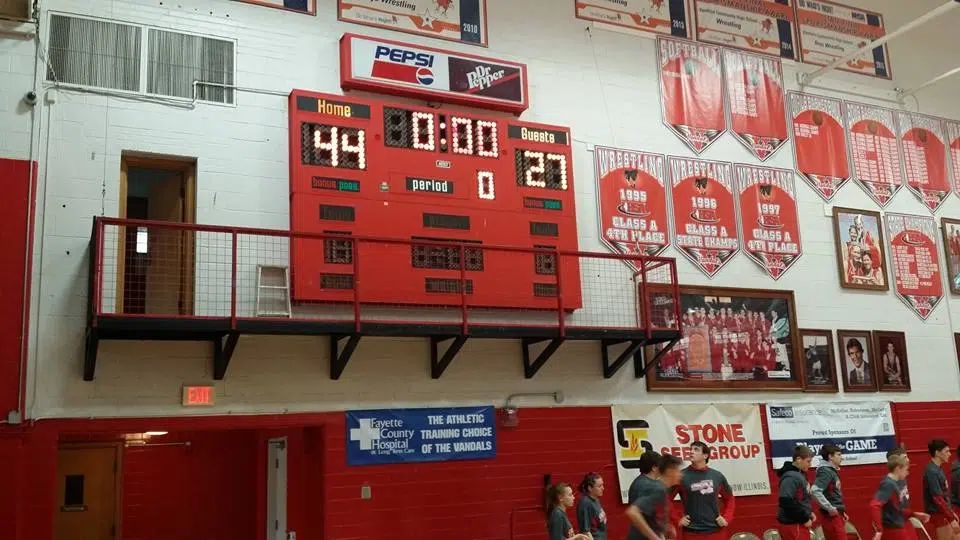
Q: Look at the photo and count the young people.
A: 11